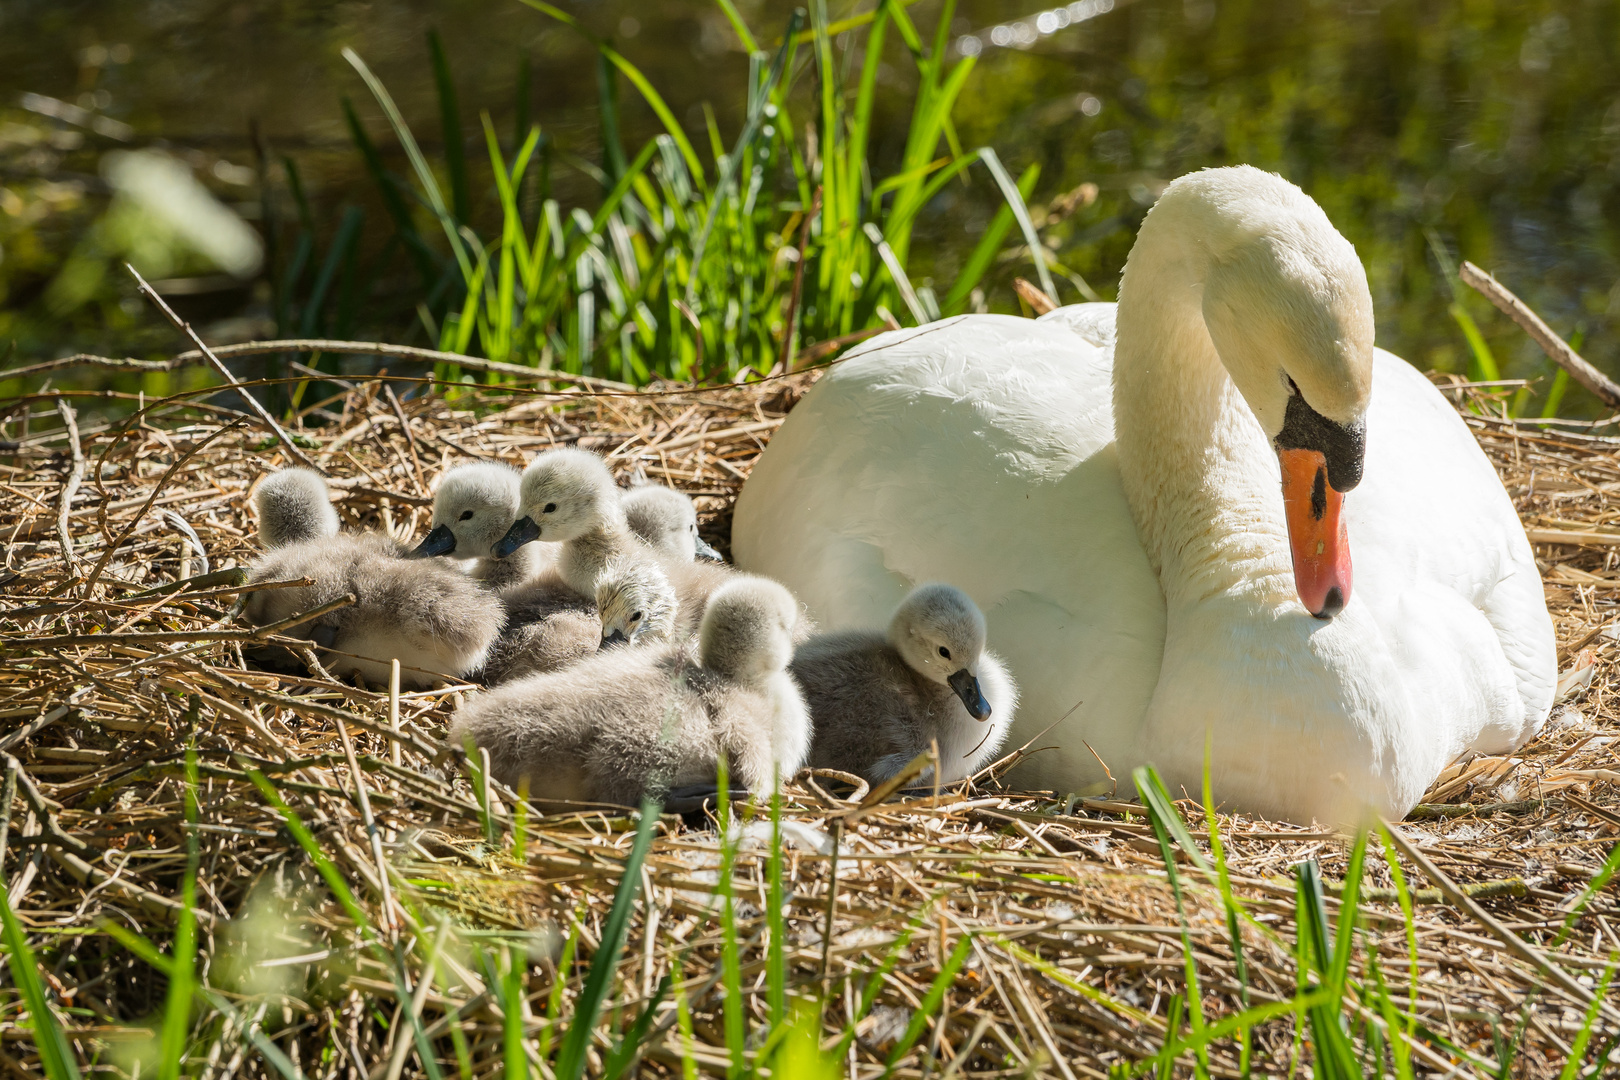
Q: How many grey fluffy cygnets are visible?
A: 7